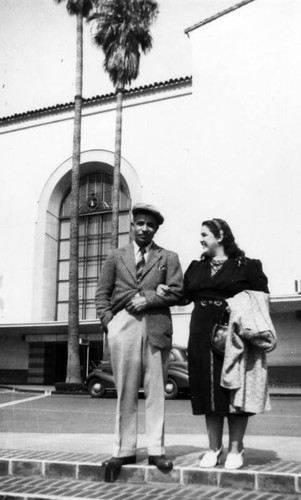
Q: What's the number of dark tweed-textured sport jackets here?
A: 1